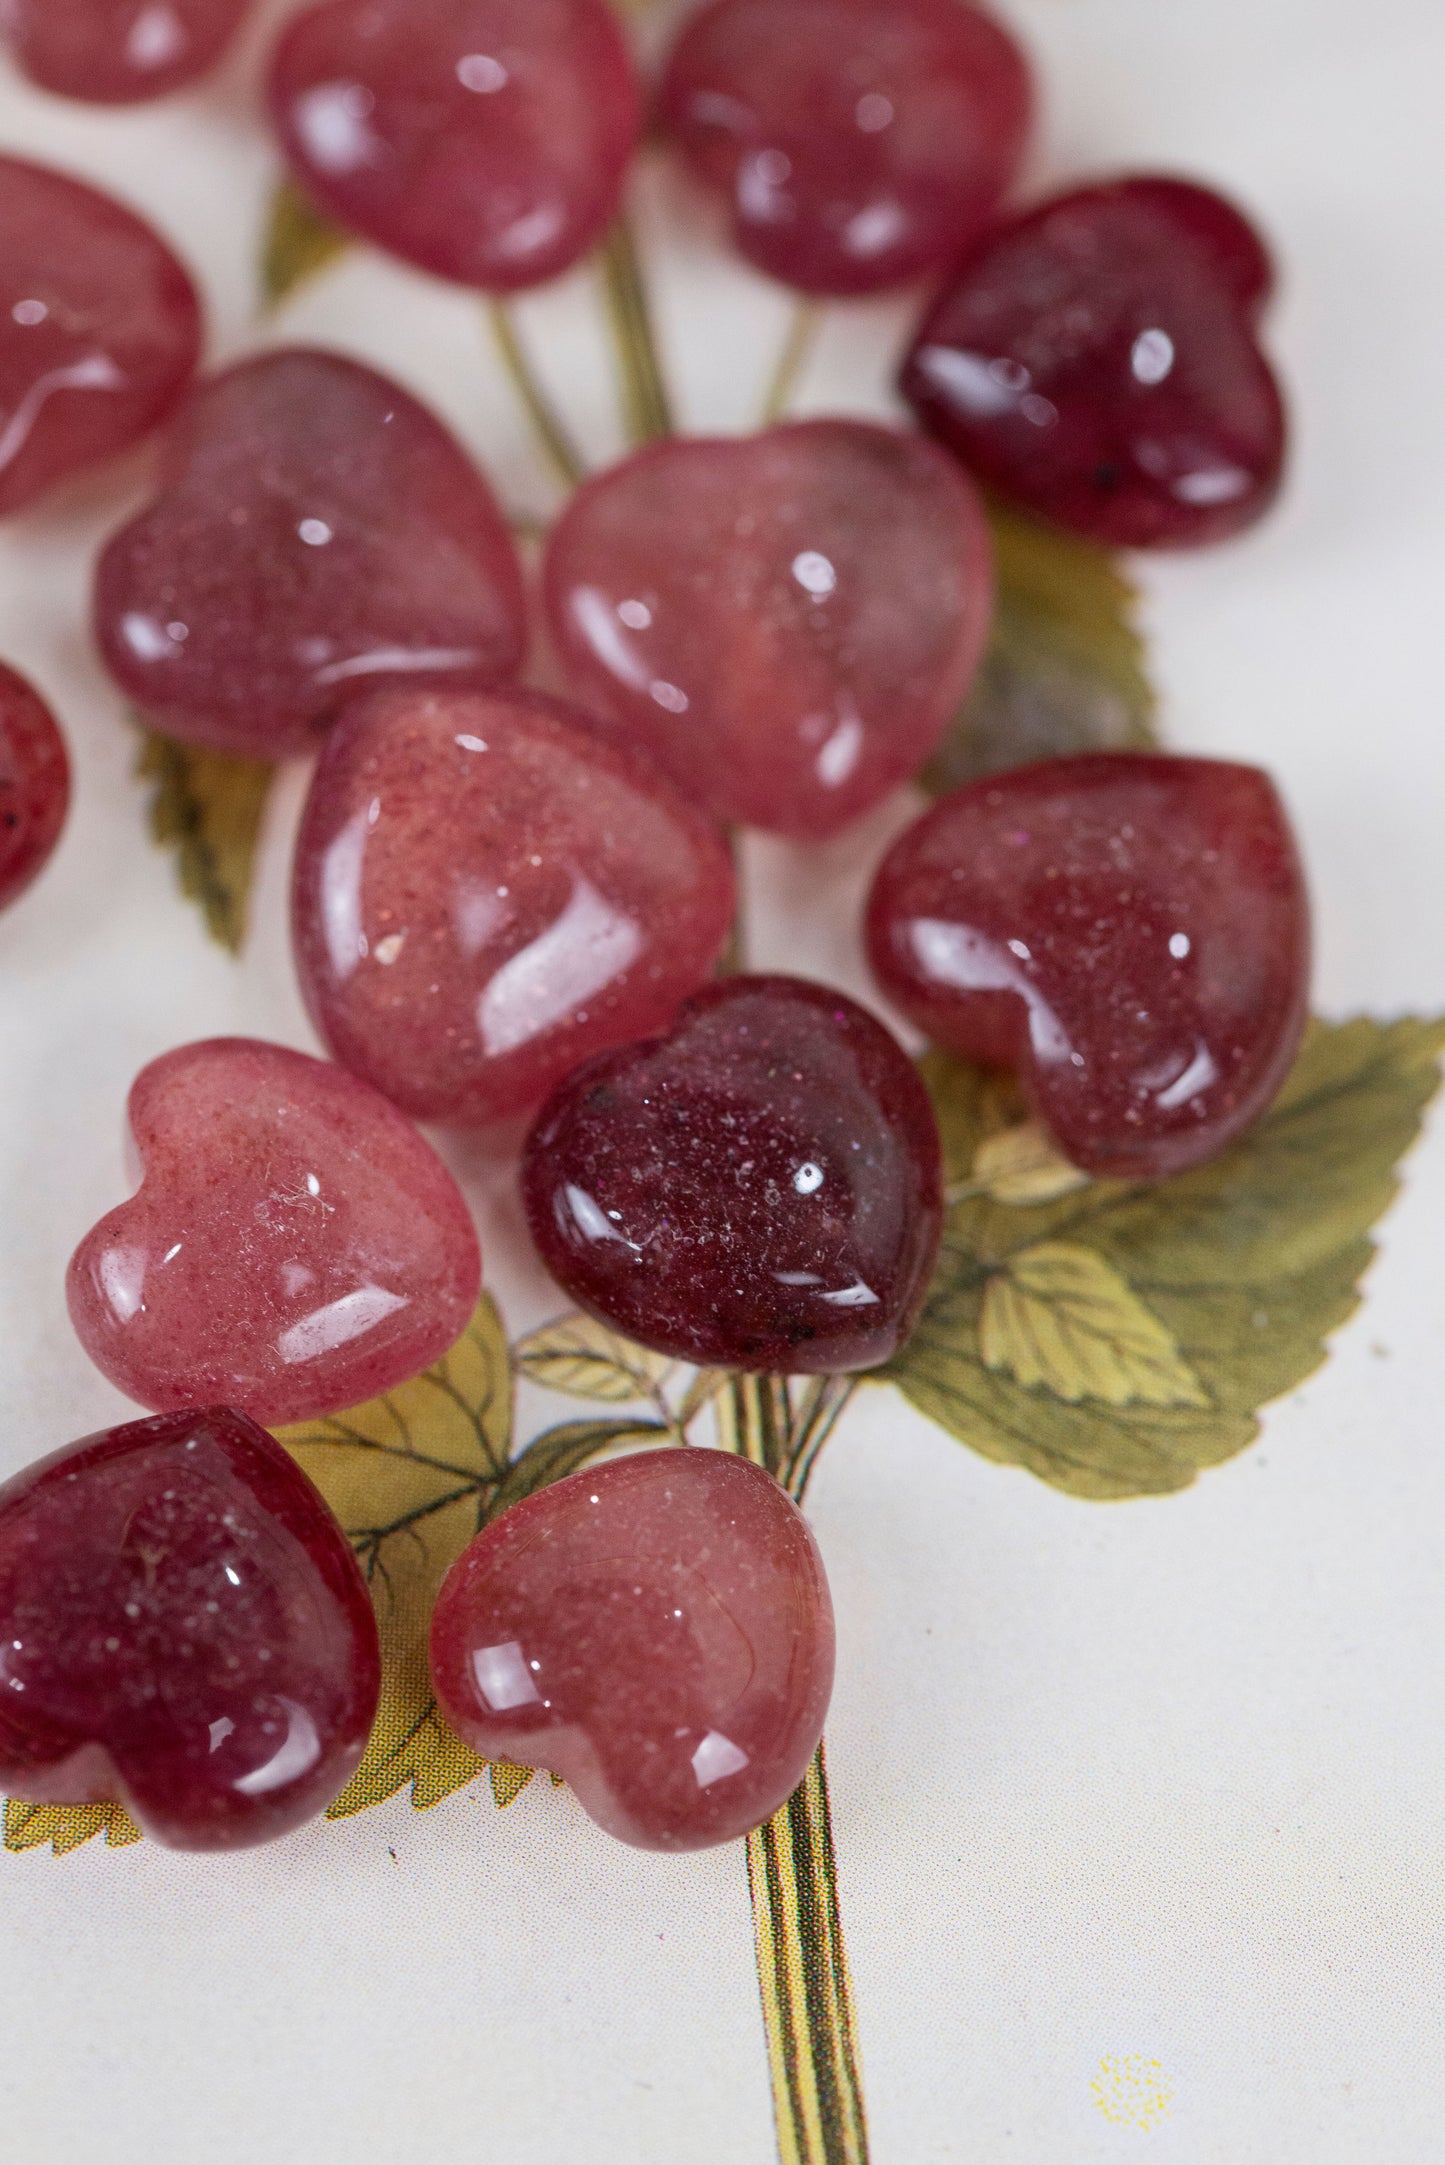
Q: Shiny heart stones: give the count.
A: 14